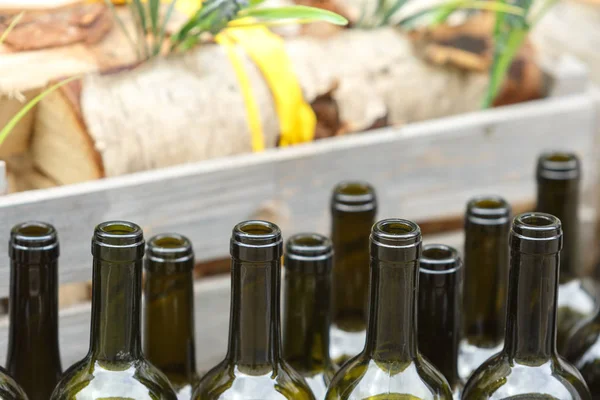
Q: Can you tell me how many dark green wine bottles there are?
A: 11